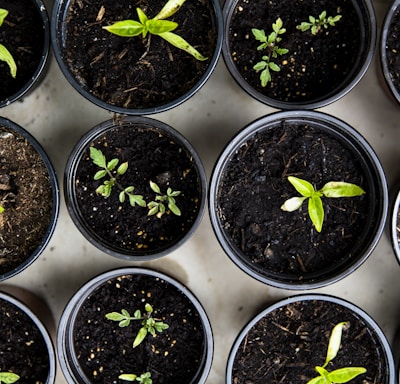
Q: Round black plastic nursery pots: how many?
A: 11